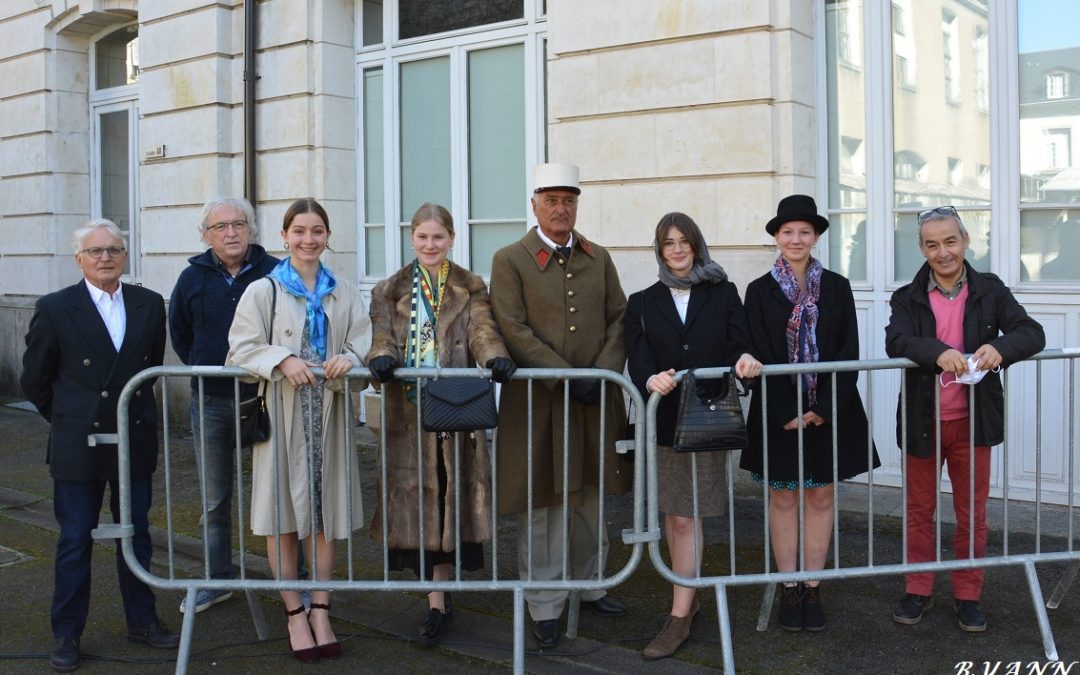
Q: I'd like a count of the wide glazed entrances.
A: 2